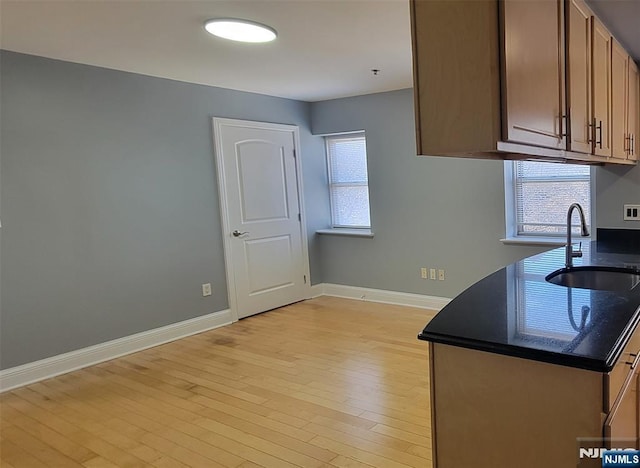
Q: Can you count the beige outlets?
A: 3